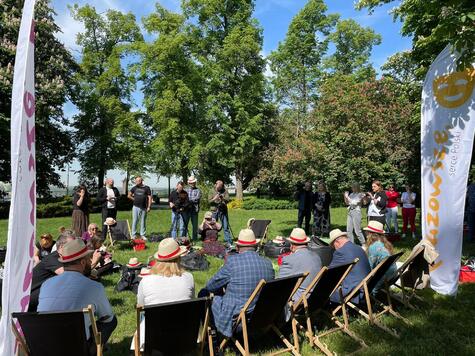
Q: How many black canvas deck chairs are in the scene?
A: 8